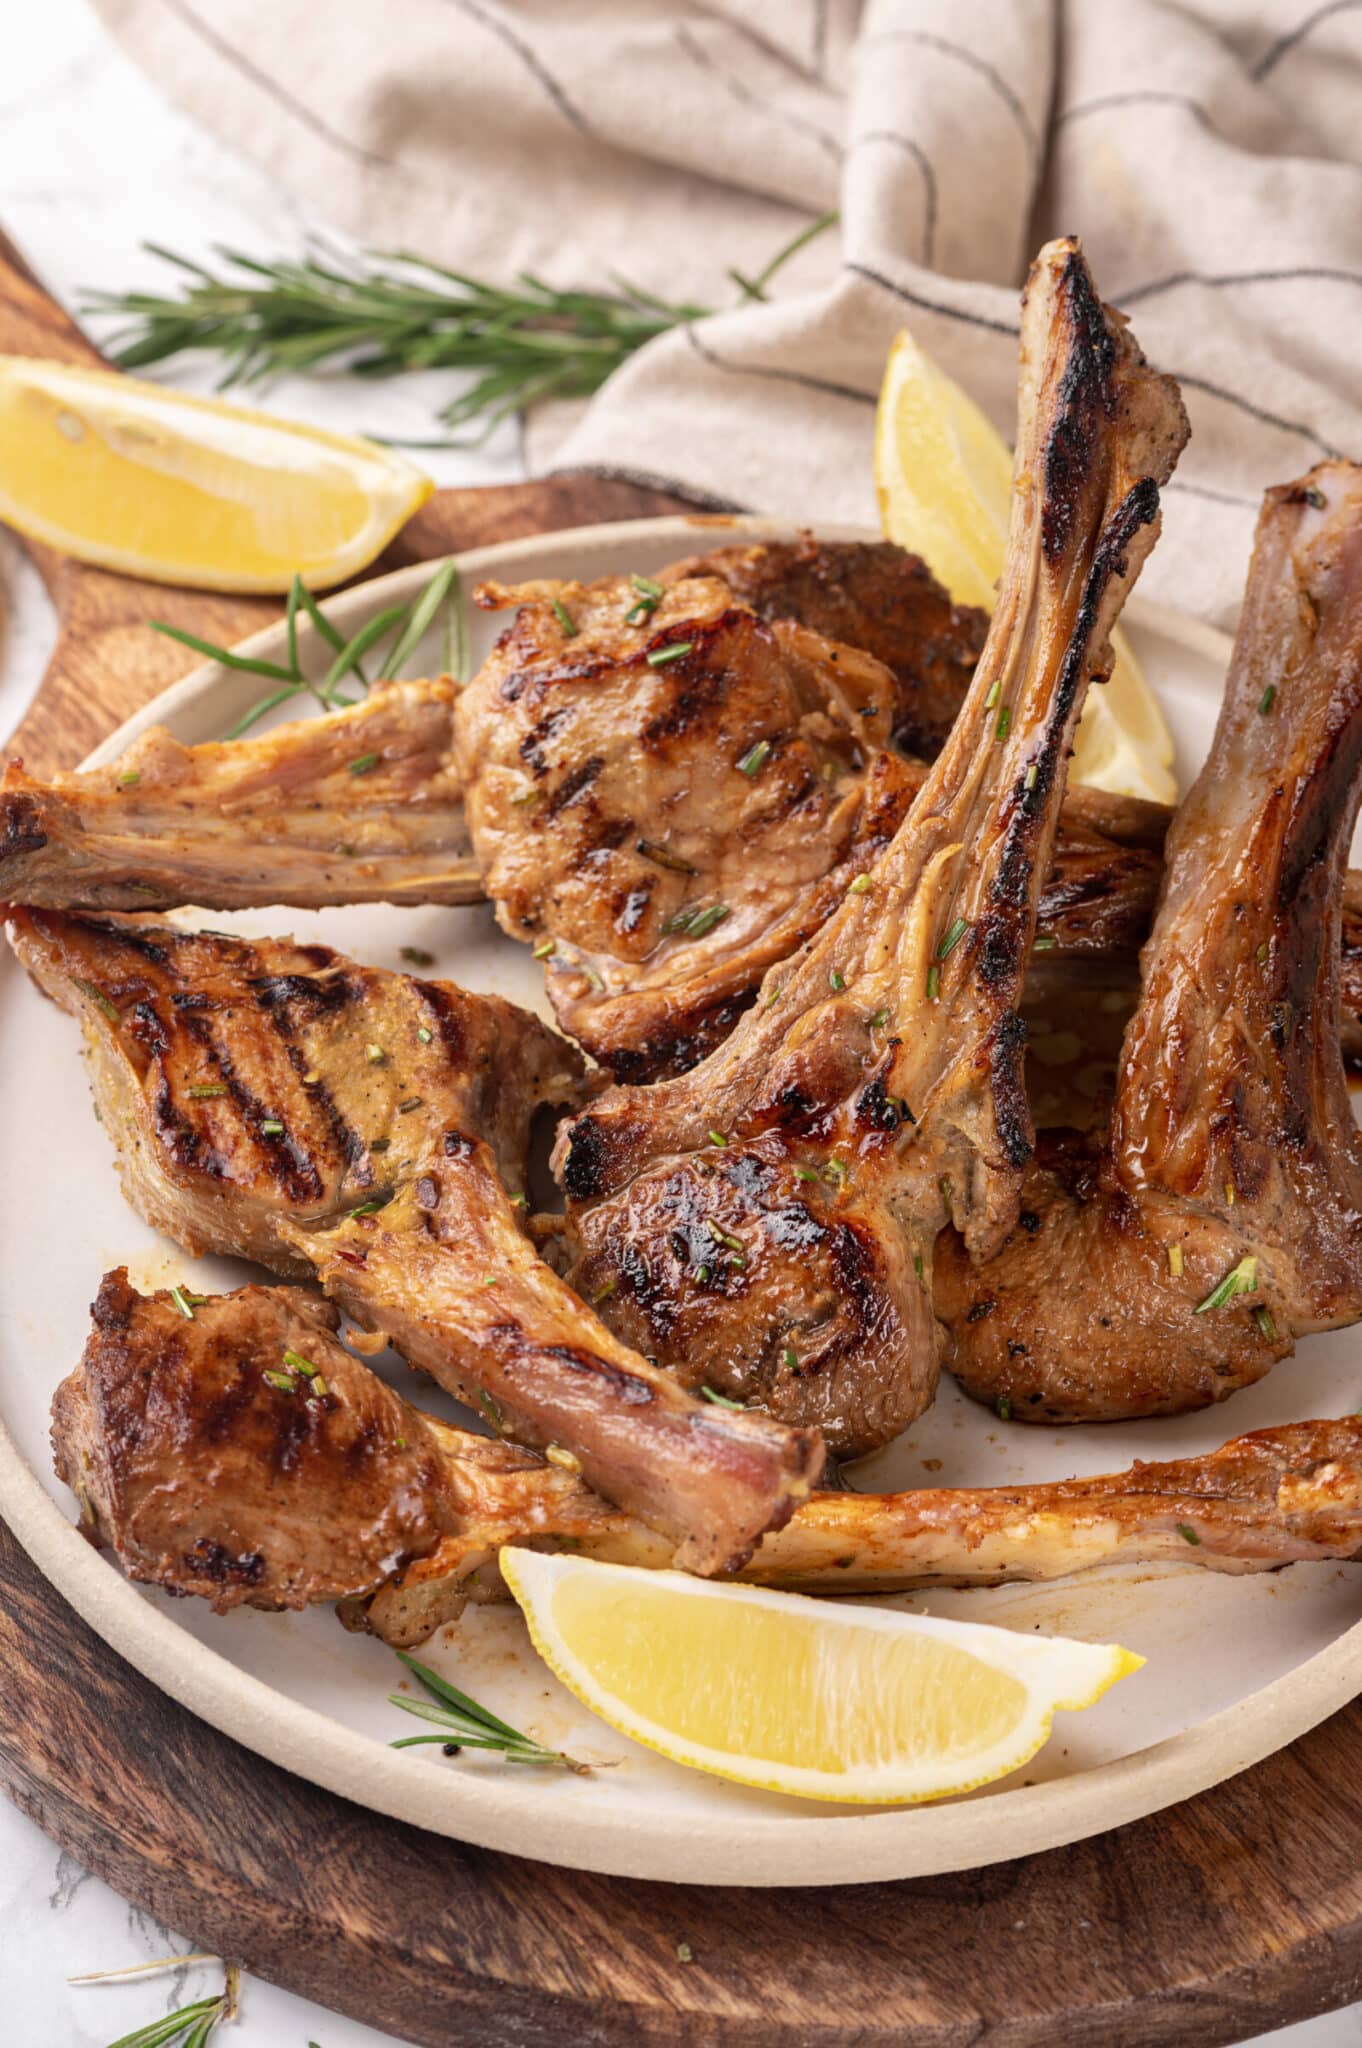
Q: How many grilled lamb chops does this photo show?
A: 6